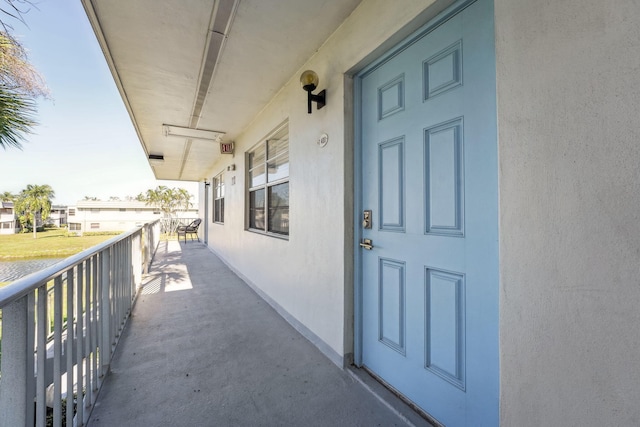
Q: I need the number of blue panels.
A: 6